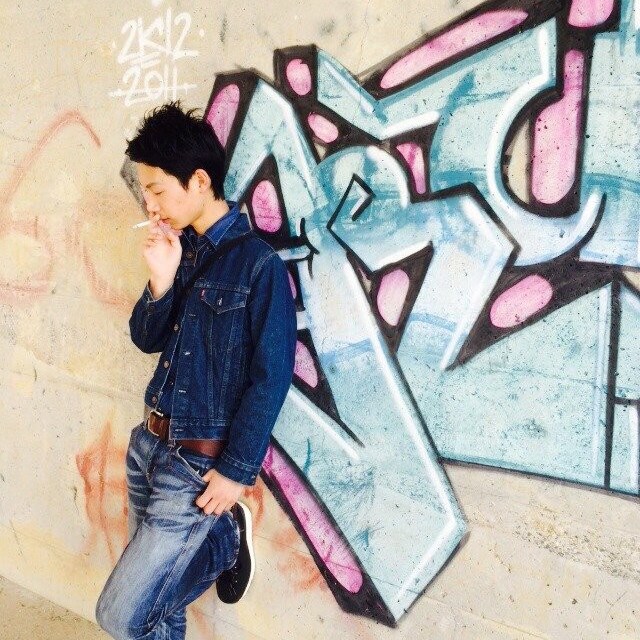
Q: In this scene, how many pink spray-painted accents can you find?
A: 13